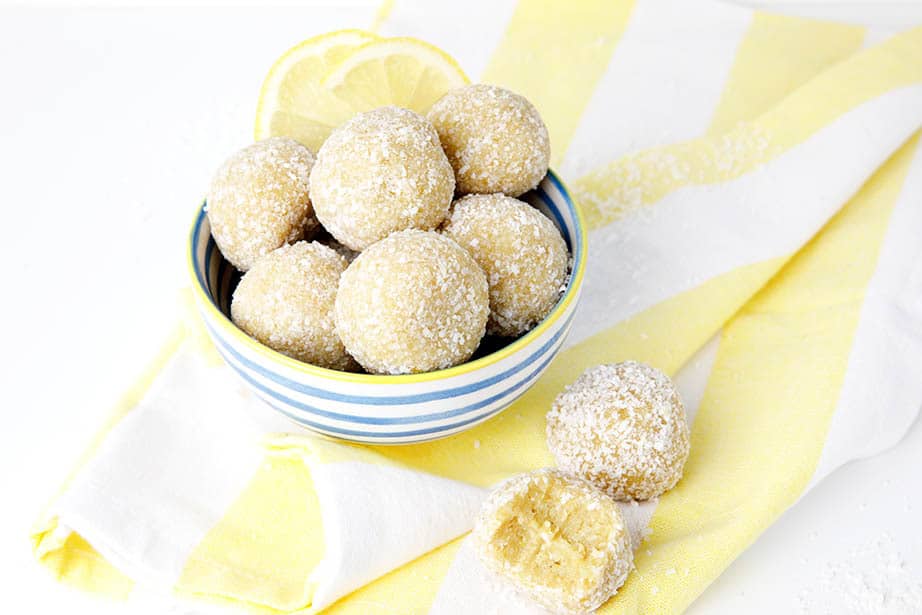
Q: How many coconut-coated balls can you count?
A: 8